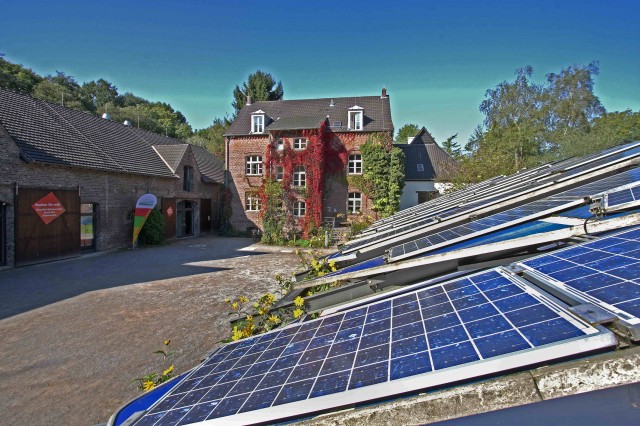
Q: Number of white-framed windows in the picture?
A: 11